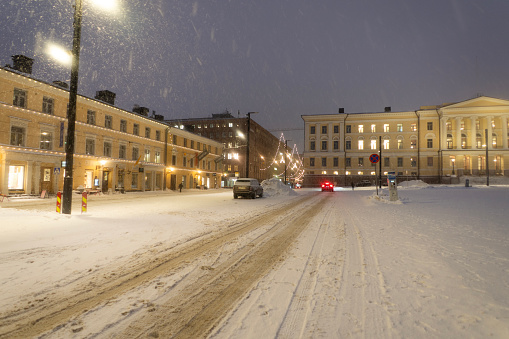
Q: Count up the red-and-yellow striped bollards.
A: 2